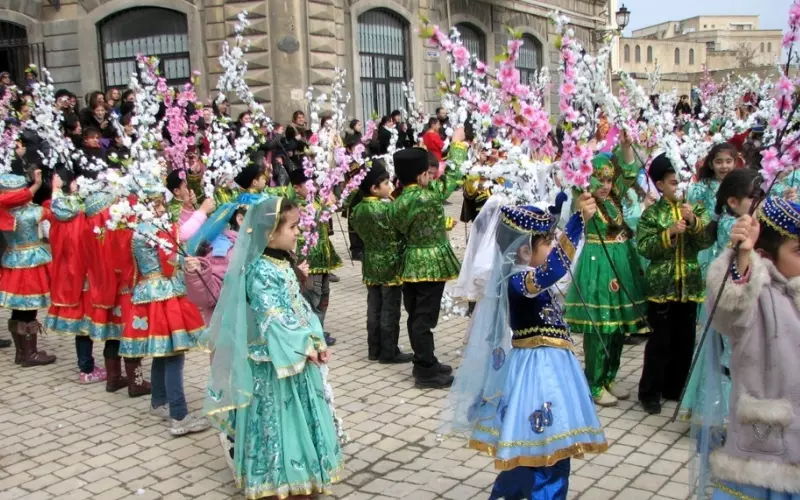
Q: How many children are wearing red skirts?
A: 4